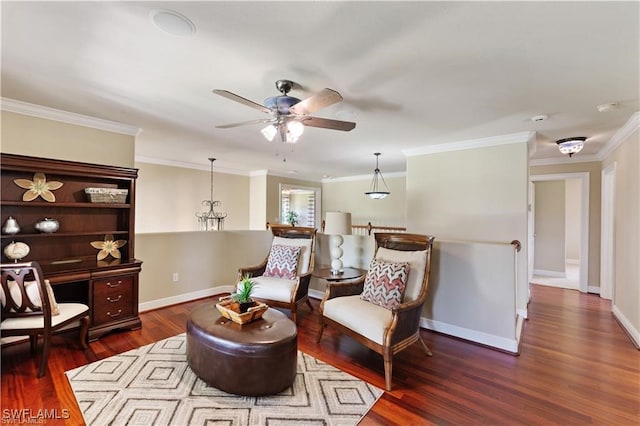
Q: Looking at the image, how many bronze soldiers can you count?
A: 0